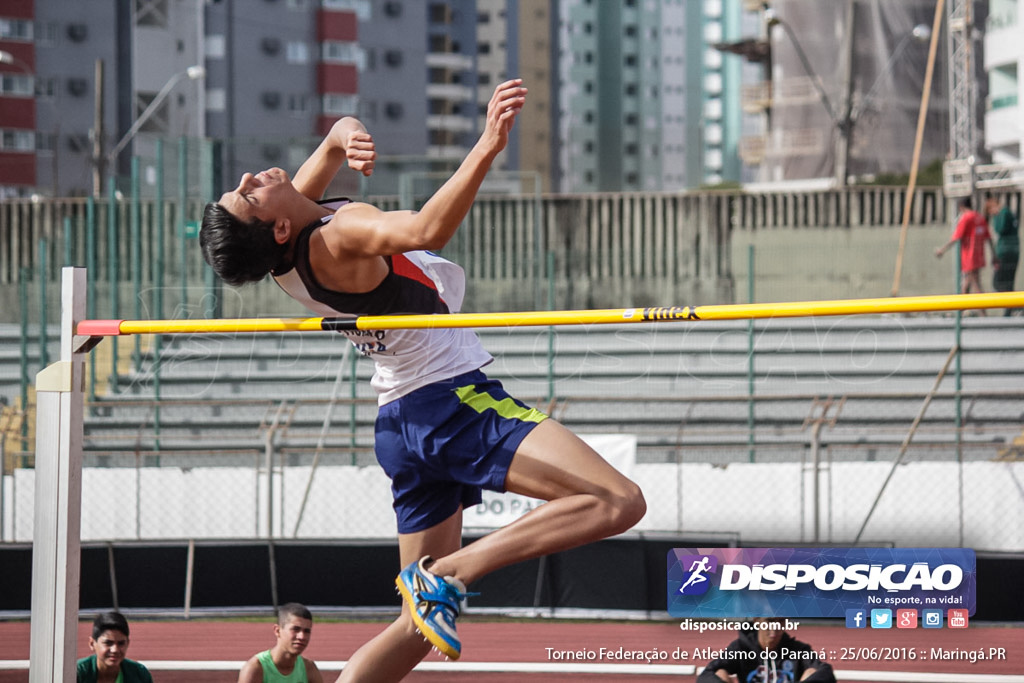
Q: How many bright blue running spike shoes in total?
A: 1